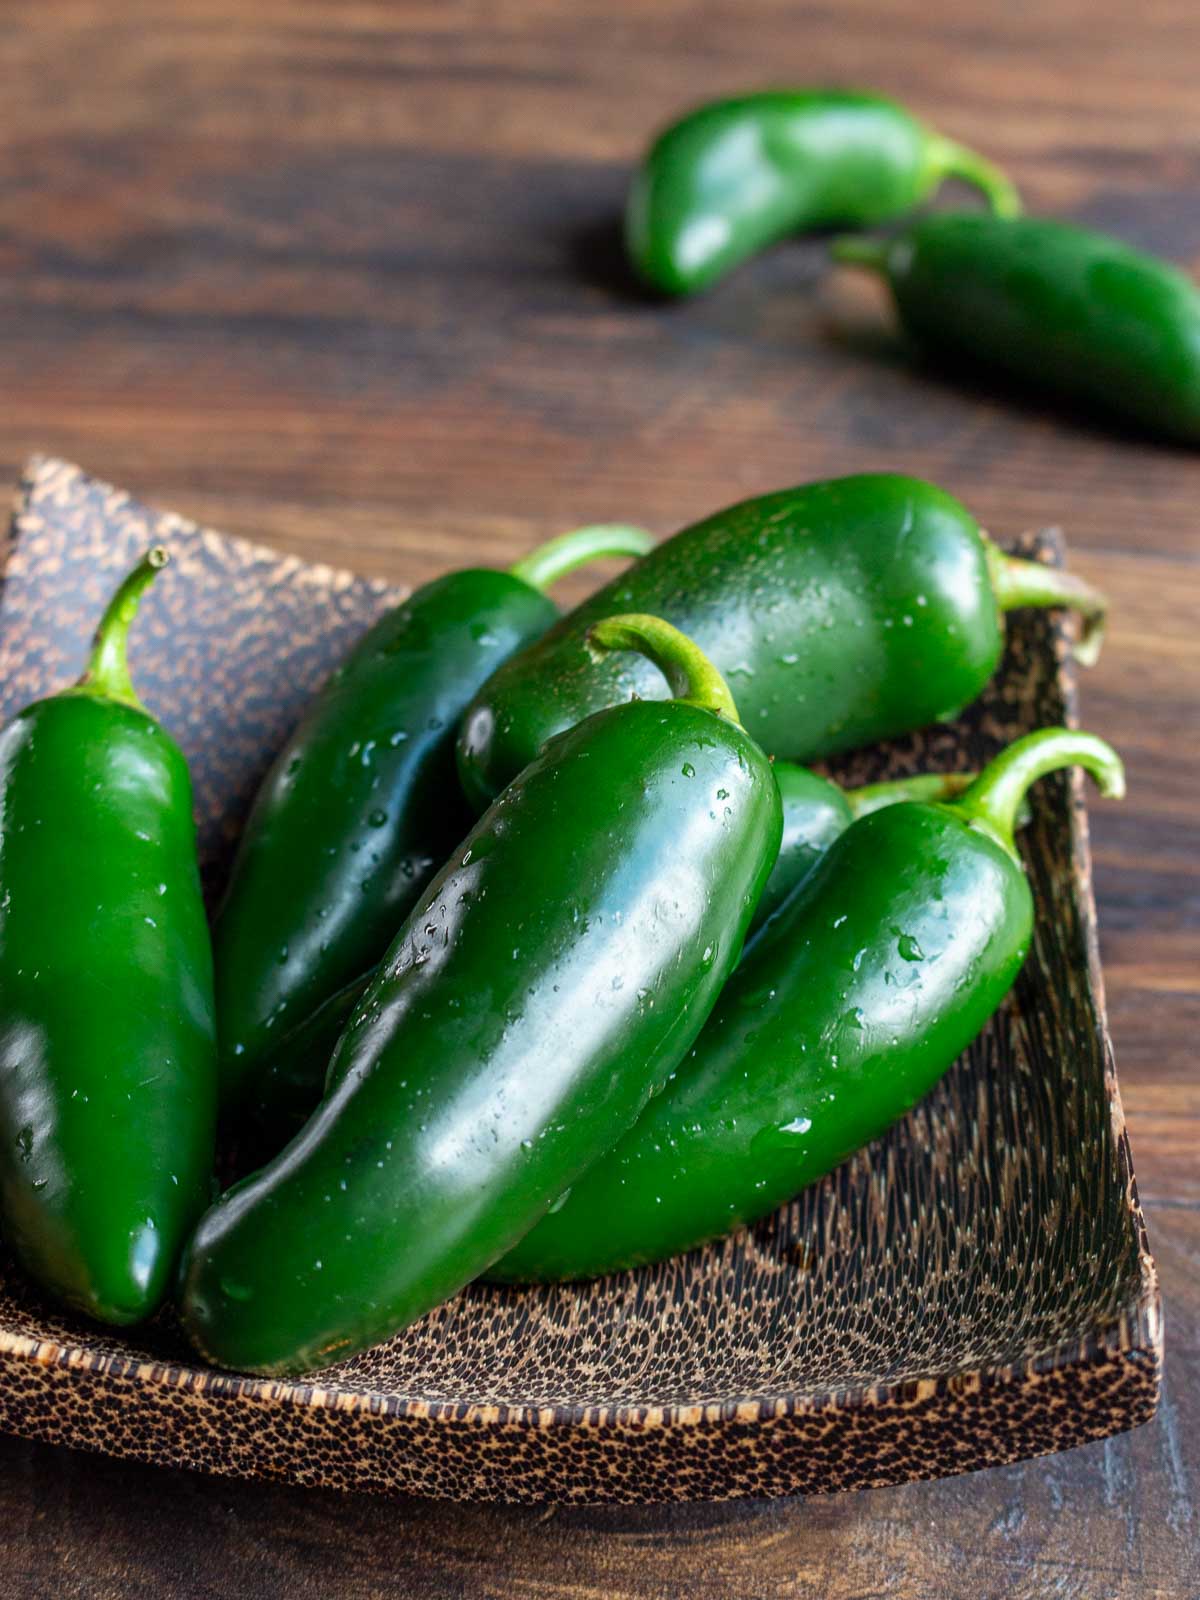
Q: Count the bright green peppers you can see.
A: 8